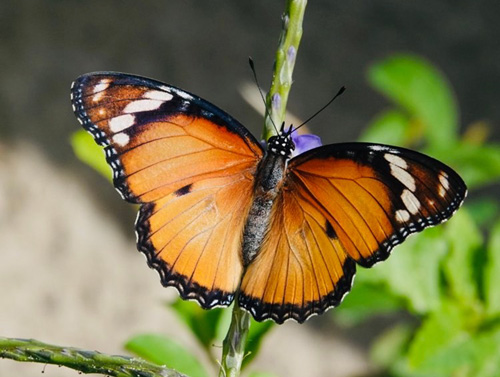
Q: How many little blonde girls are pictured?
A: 0